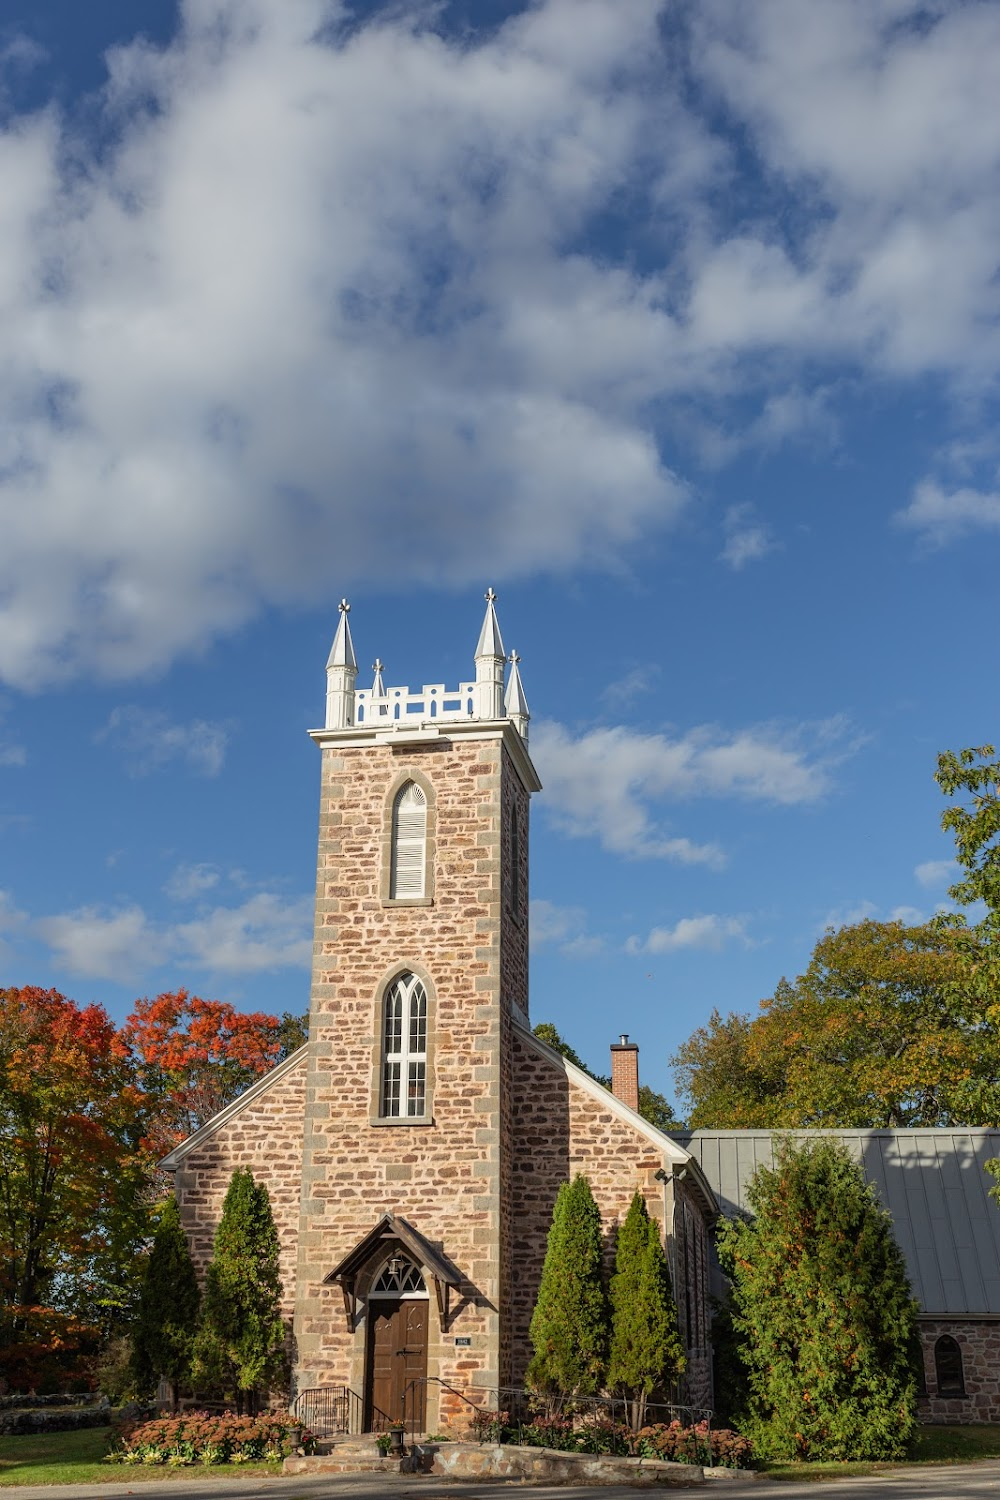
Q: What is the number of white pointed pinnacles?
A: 4